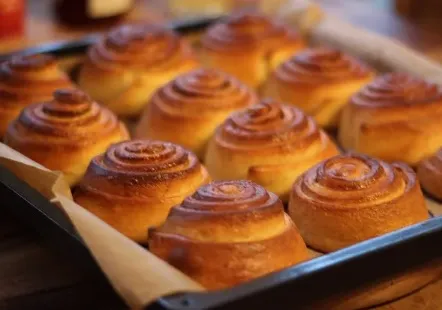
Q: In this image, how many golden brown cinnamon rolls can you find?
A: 12